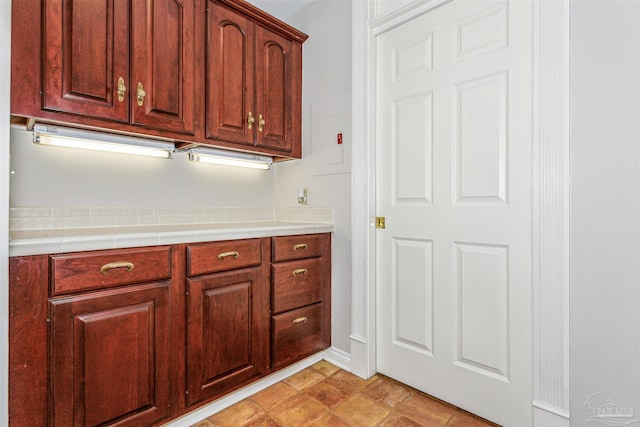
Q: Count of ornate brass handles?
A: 9